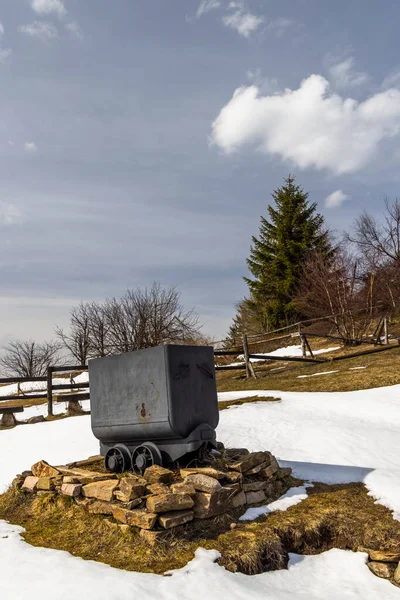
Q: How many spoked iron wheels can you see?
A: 2